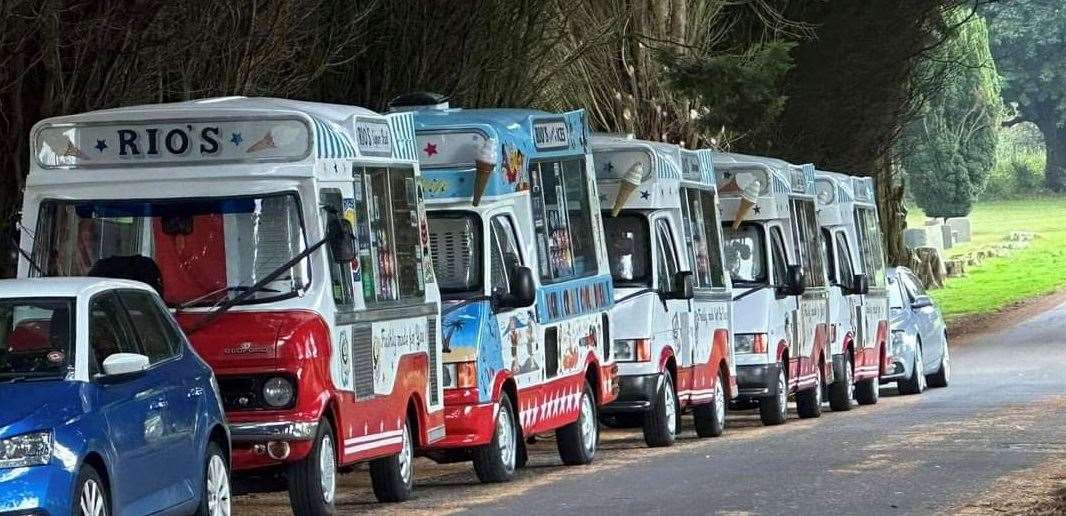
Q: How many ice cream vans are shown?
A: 5